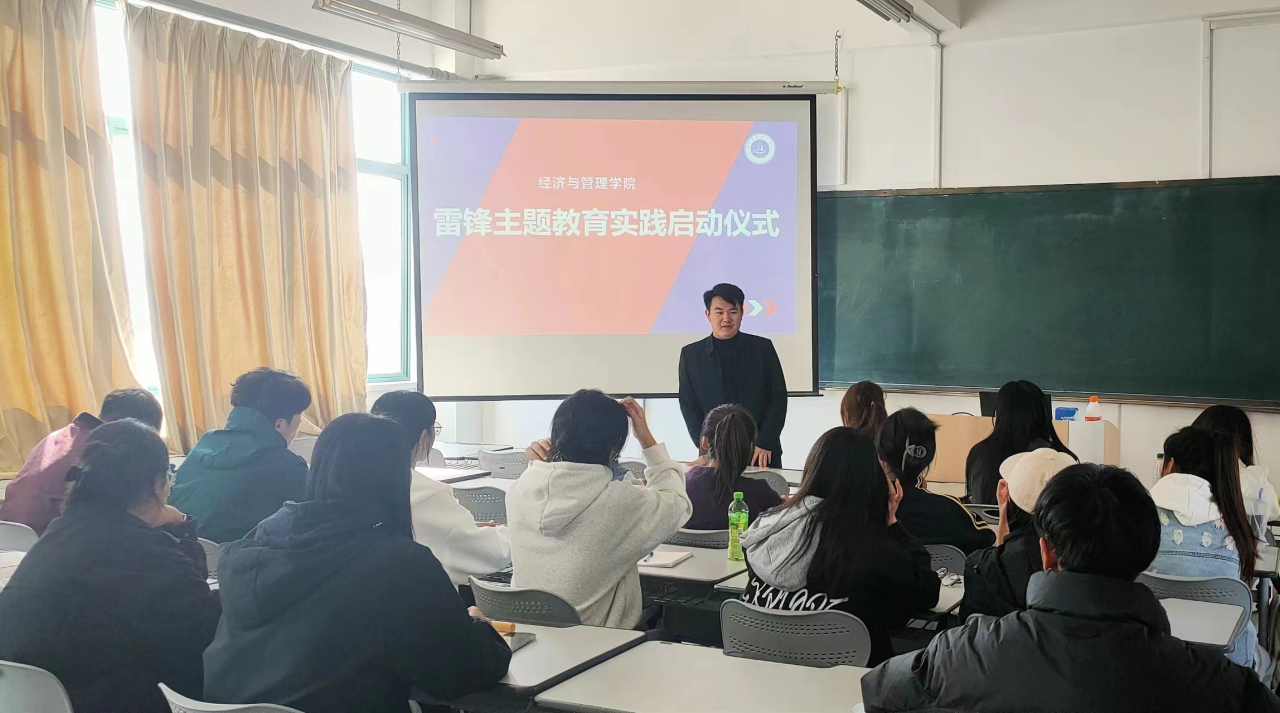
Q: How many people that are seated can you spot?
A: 15